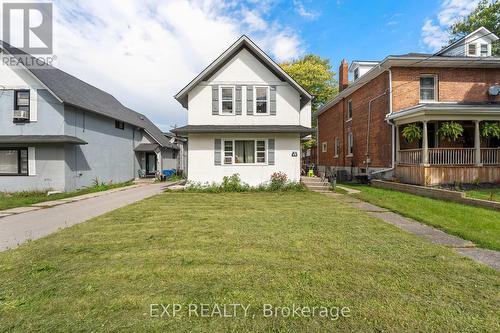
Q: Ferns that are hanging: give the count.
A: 3